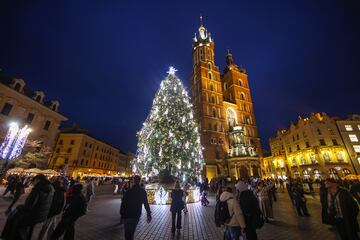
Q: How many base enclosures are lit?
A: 1